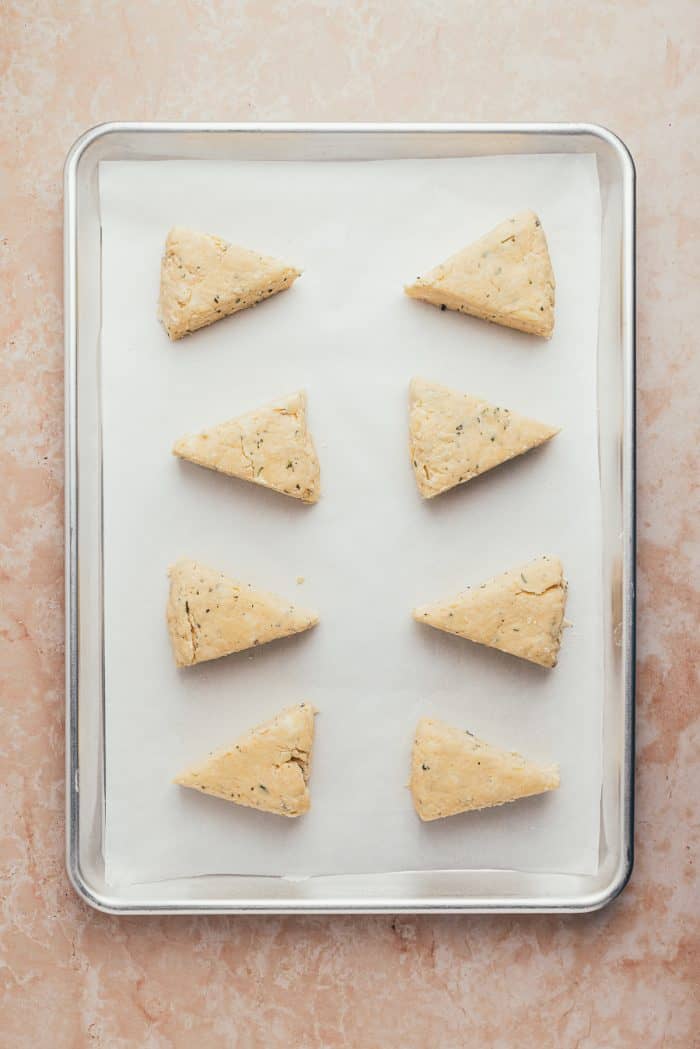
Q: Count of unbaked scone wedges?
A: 8